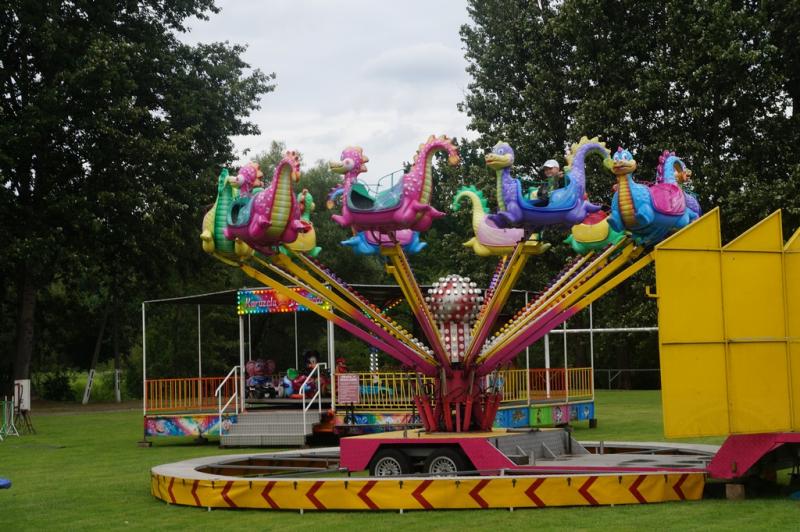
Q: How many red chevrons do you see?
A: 12